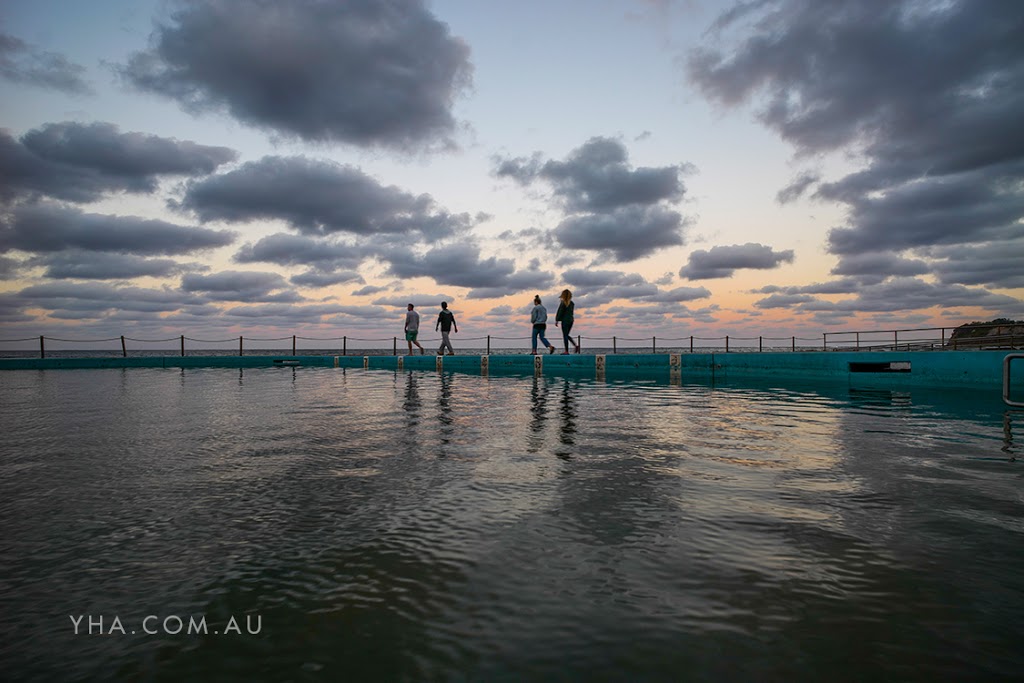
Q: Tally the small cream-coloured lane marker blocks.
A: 8